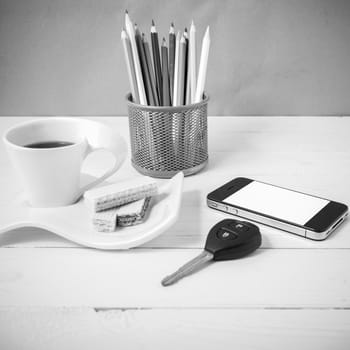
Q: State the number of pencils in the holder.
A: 12